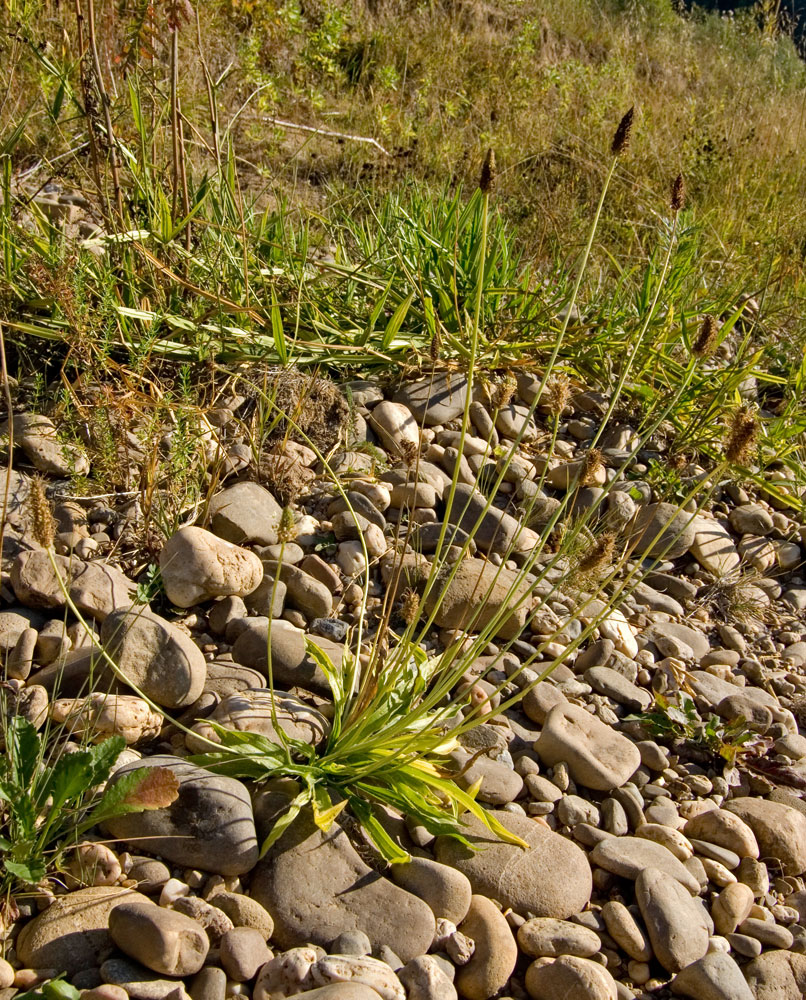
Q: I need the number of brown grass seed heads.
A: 14